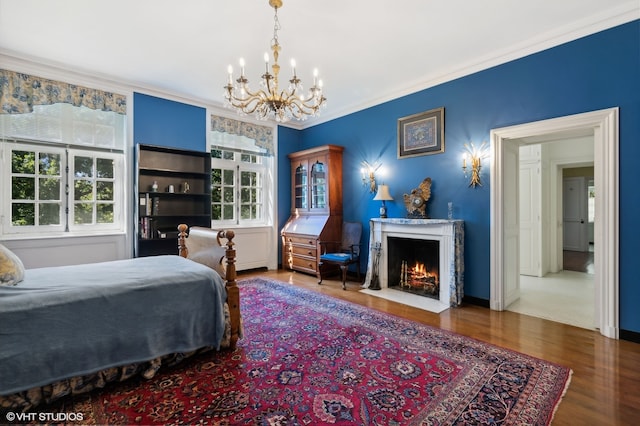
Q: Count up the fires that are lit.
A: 1